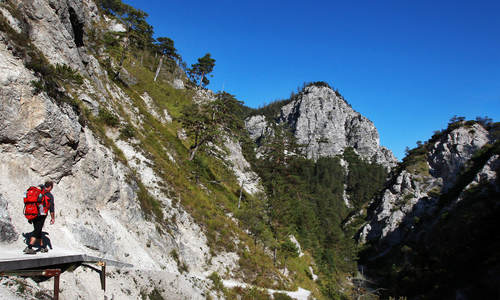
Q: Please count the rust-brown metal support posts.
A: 2